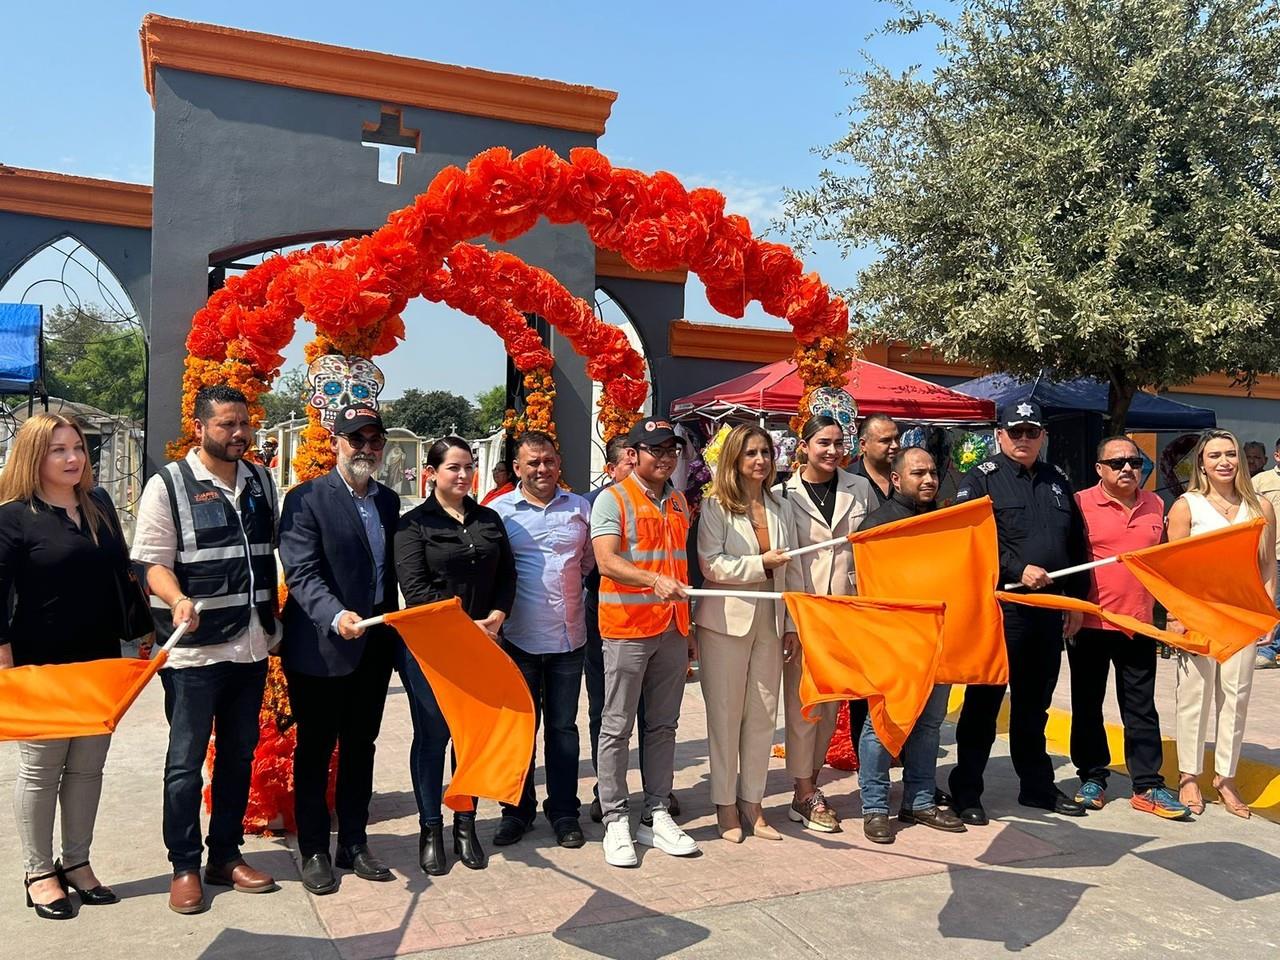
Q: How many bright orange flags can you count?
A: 5